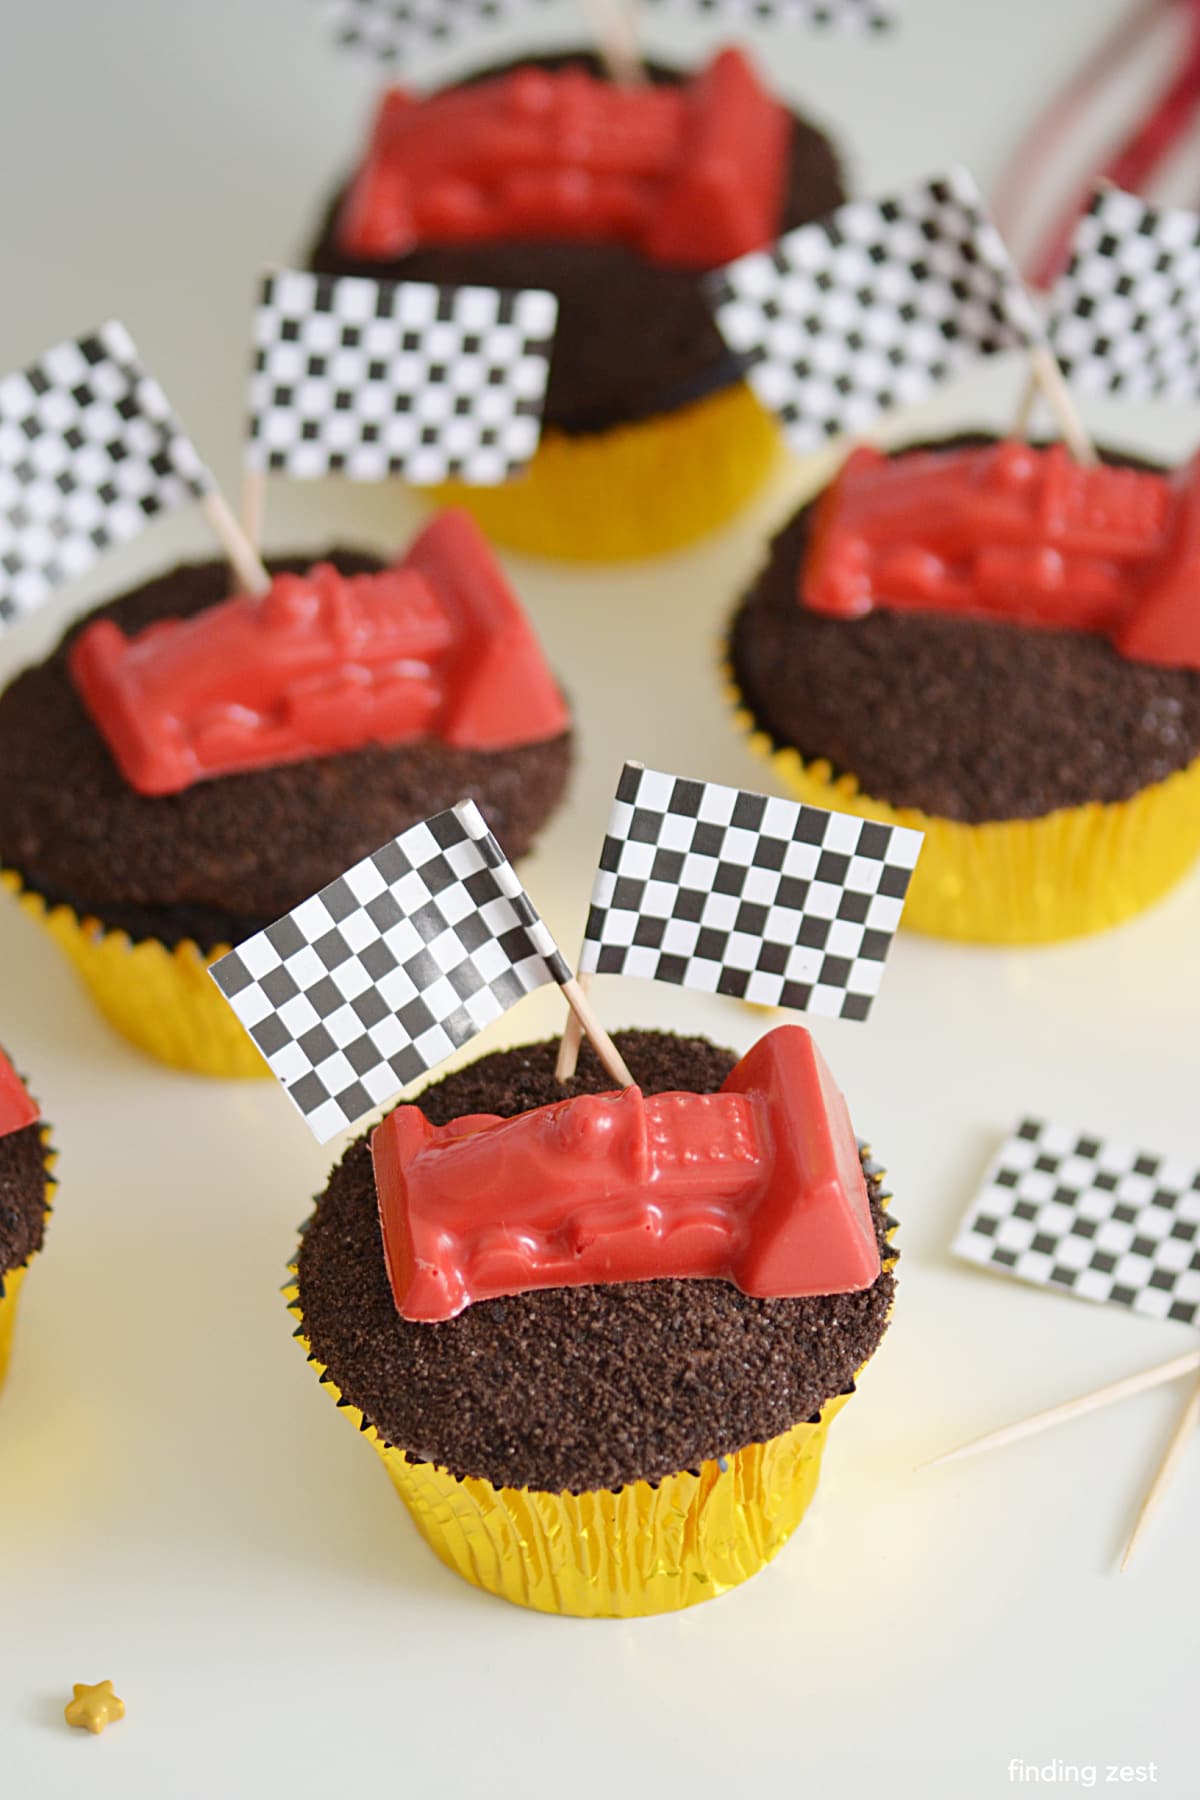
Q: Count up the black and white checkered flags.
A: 9